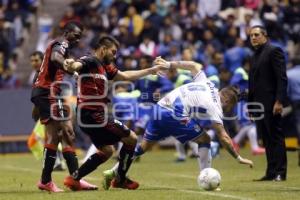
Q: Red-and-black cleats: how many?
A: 2